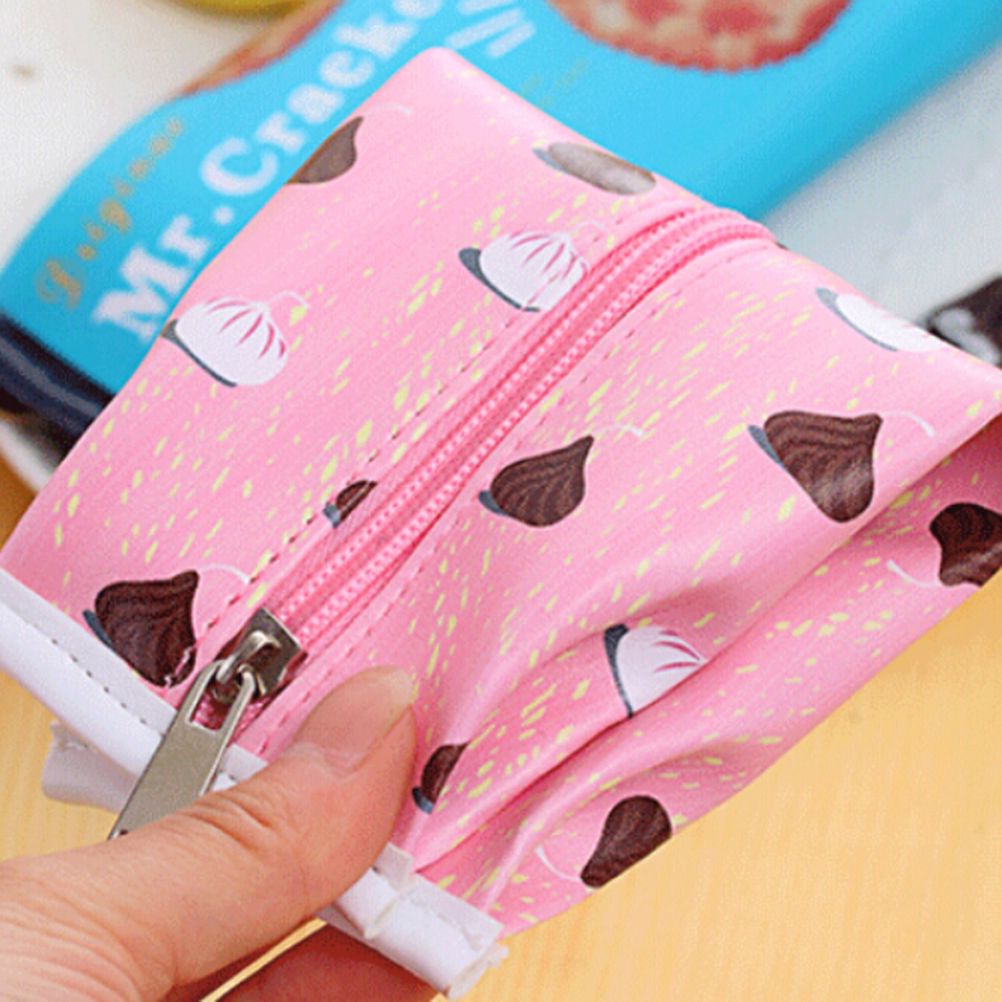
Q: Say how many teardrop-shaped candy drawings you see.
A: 13